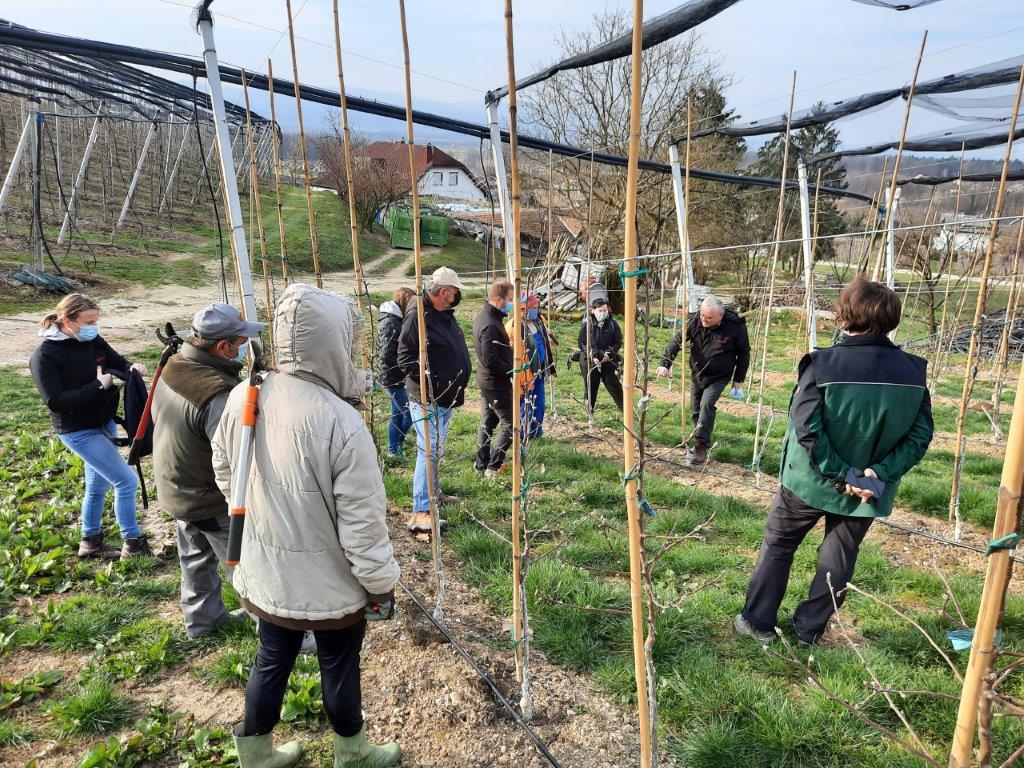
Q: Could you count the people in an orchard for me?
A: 10